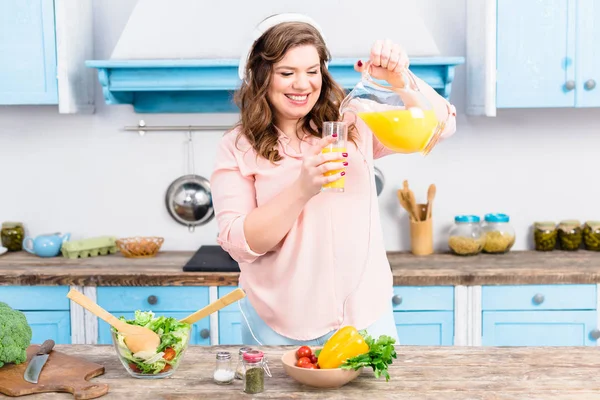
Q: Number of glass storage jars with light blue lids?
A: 2